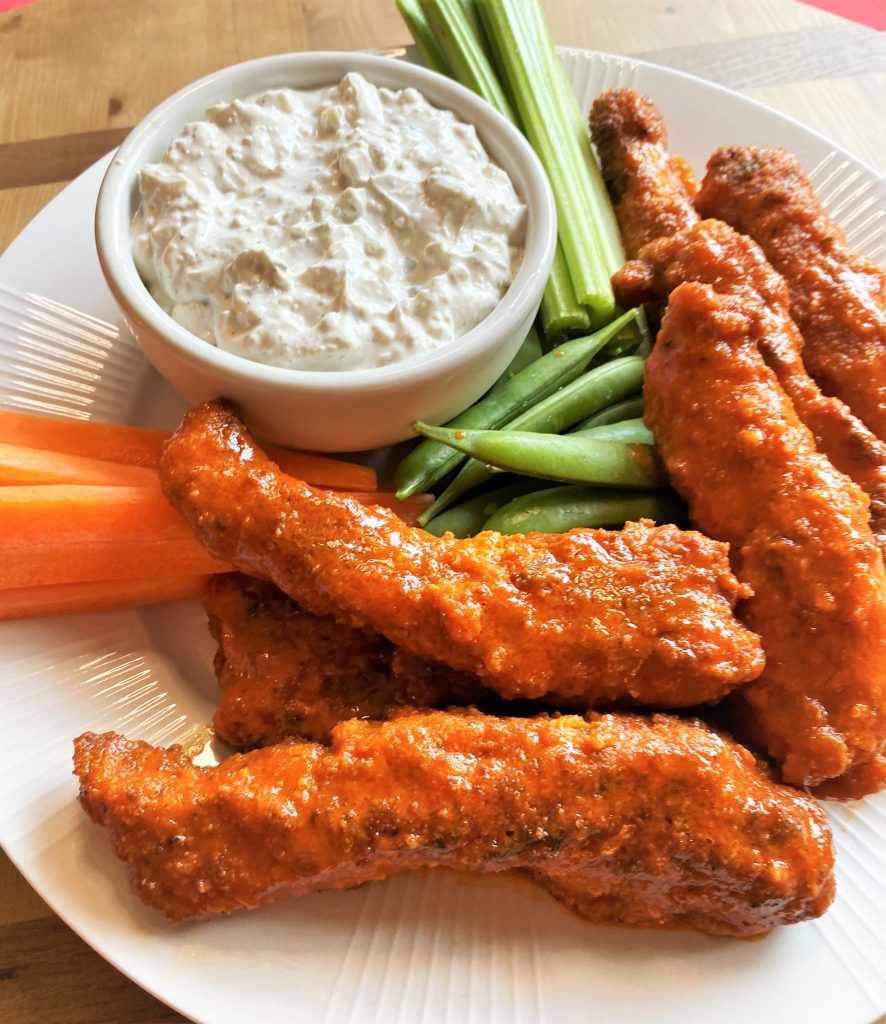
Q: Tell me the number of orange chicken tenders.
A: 7